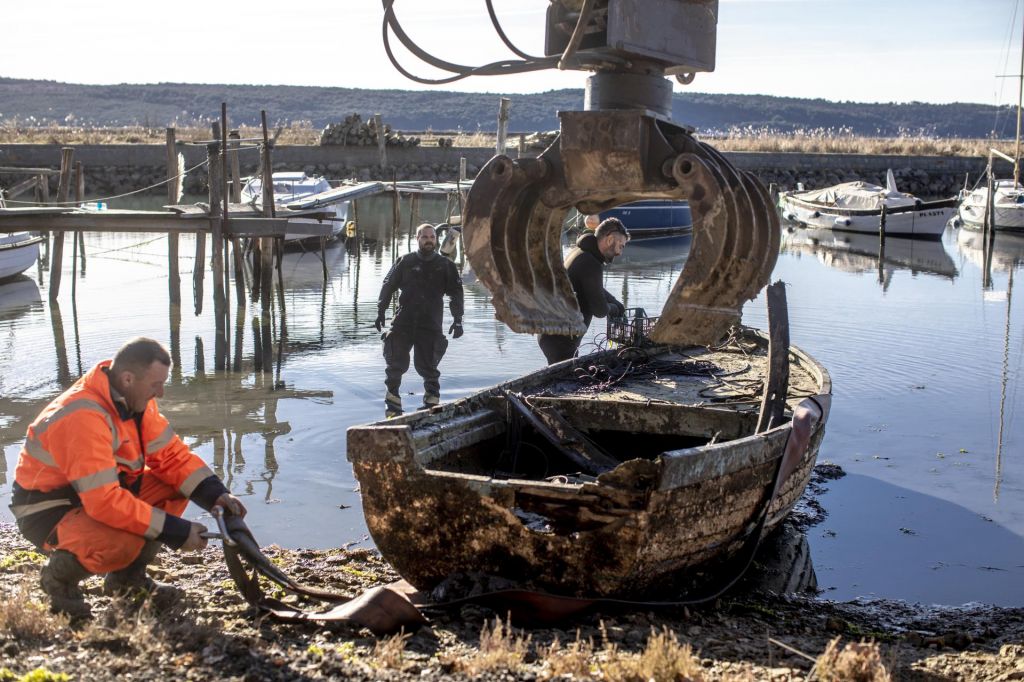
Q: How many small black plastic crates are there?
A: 1